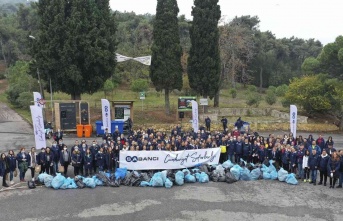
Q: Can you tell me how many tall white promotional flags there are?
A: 5